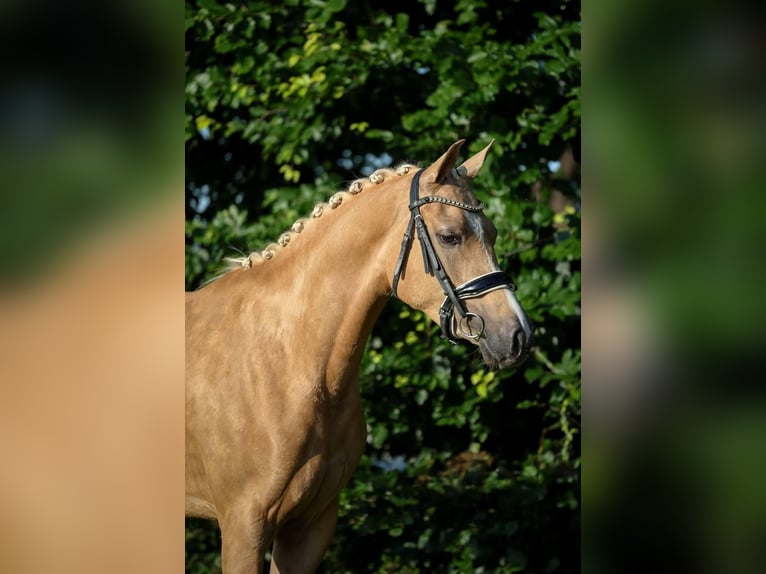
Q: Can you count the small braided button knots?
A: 9